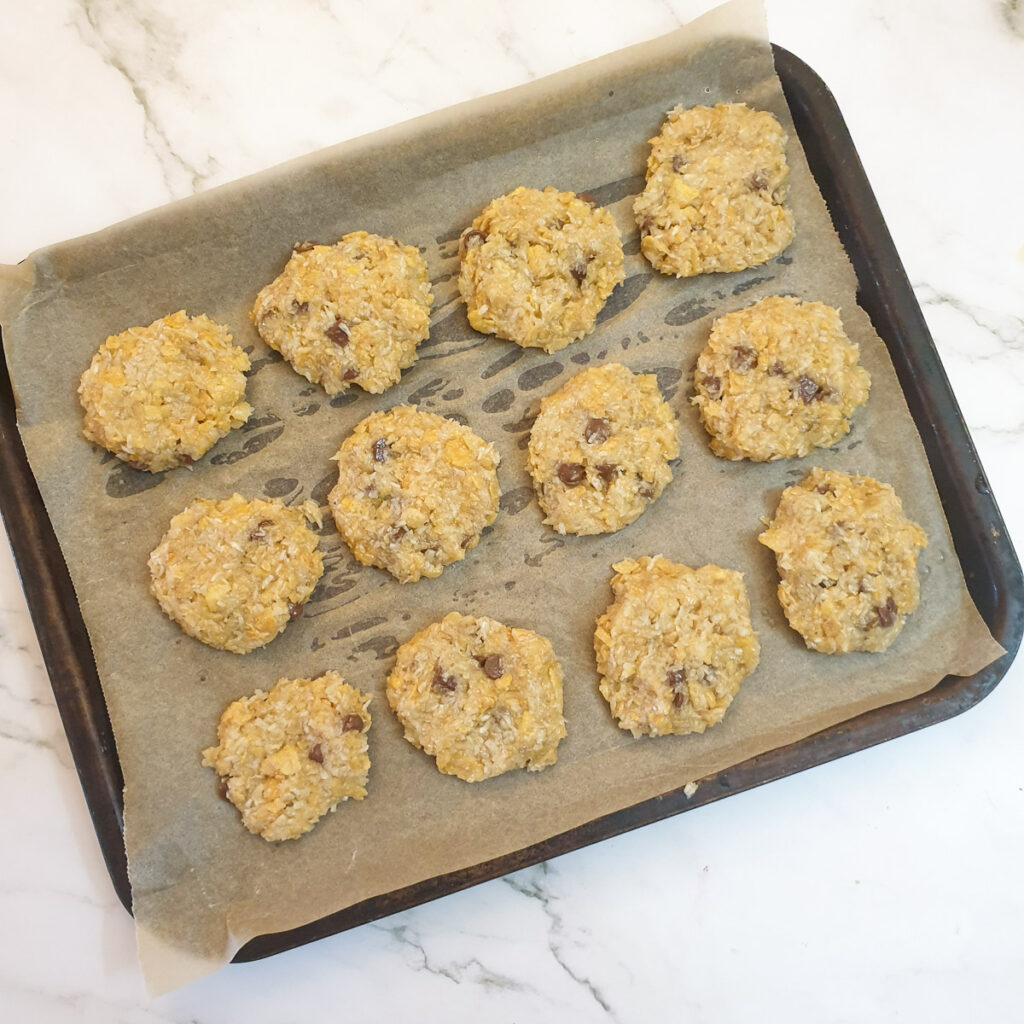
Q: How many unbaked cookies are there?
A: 12